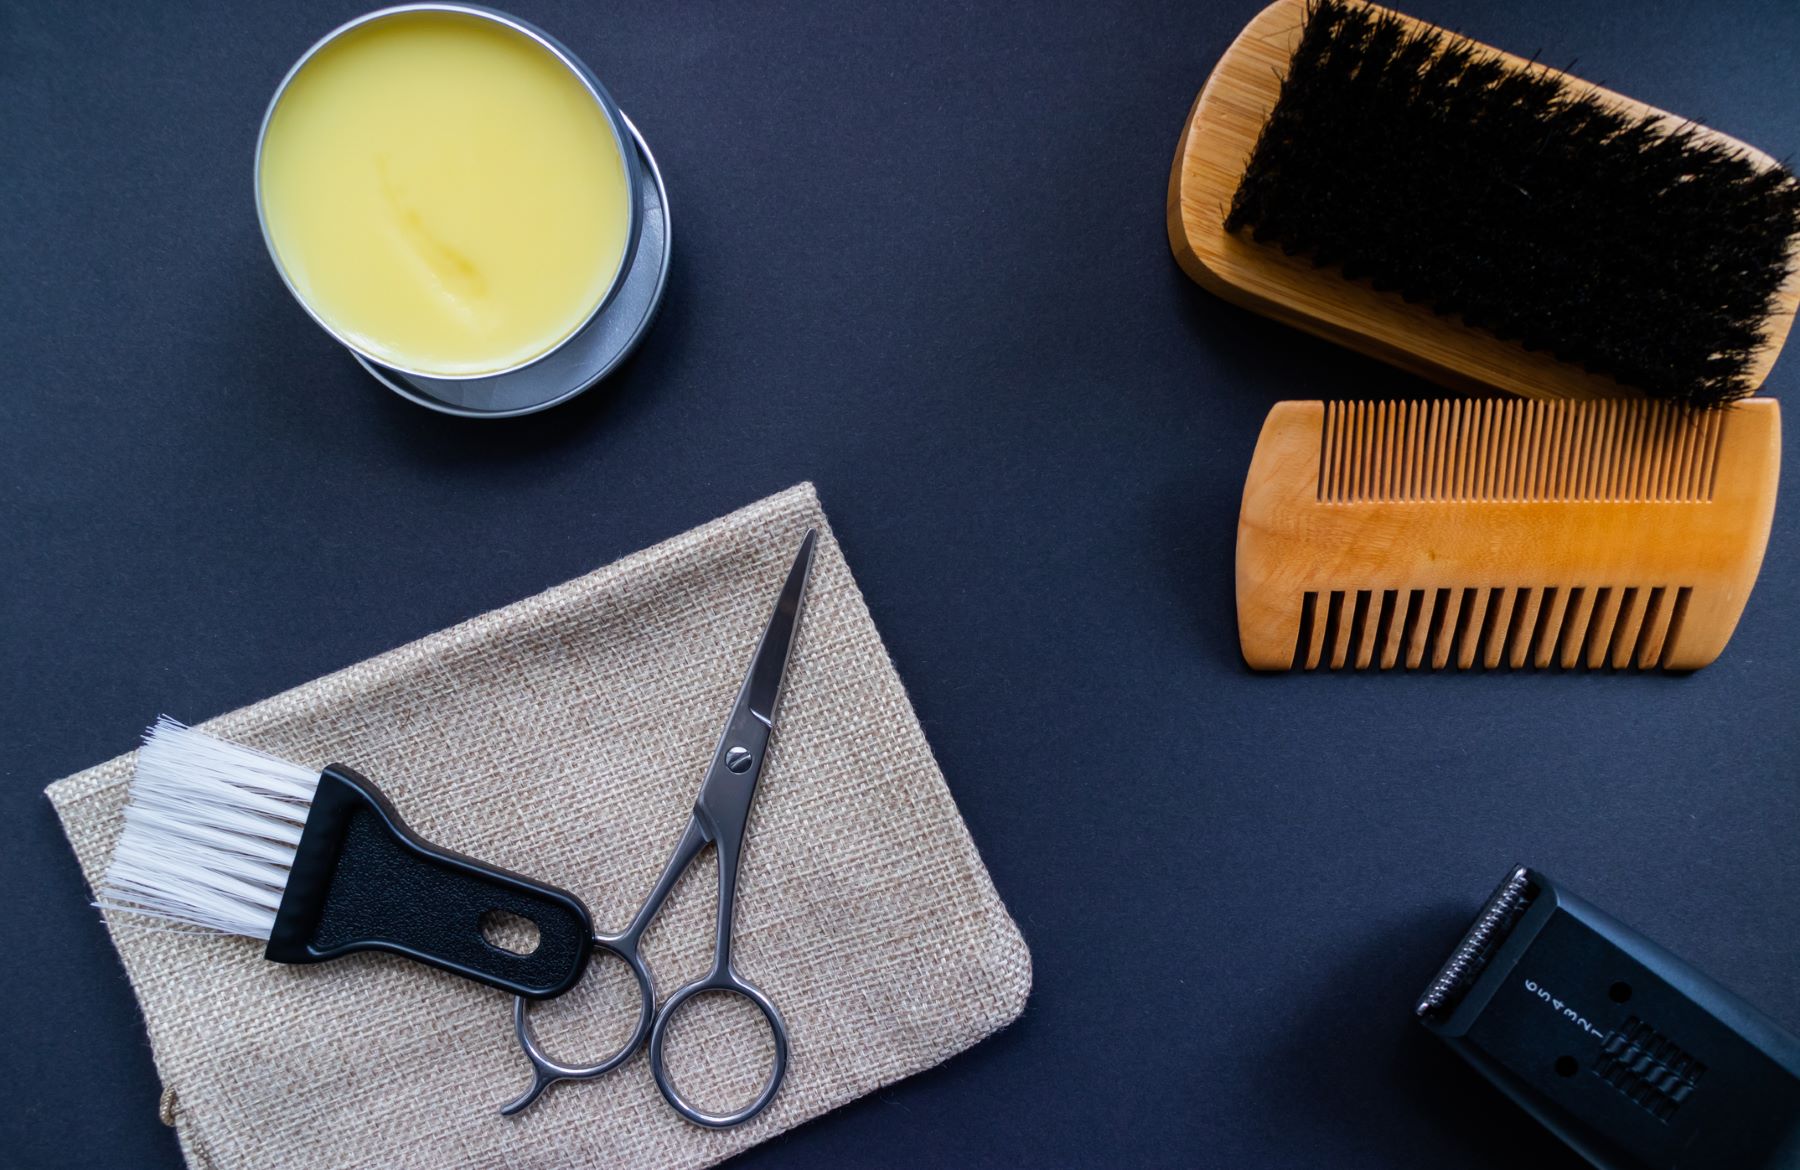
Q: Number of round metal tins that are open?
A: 1